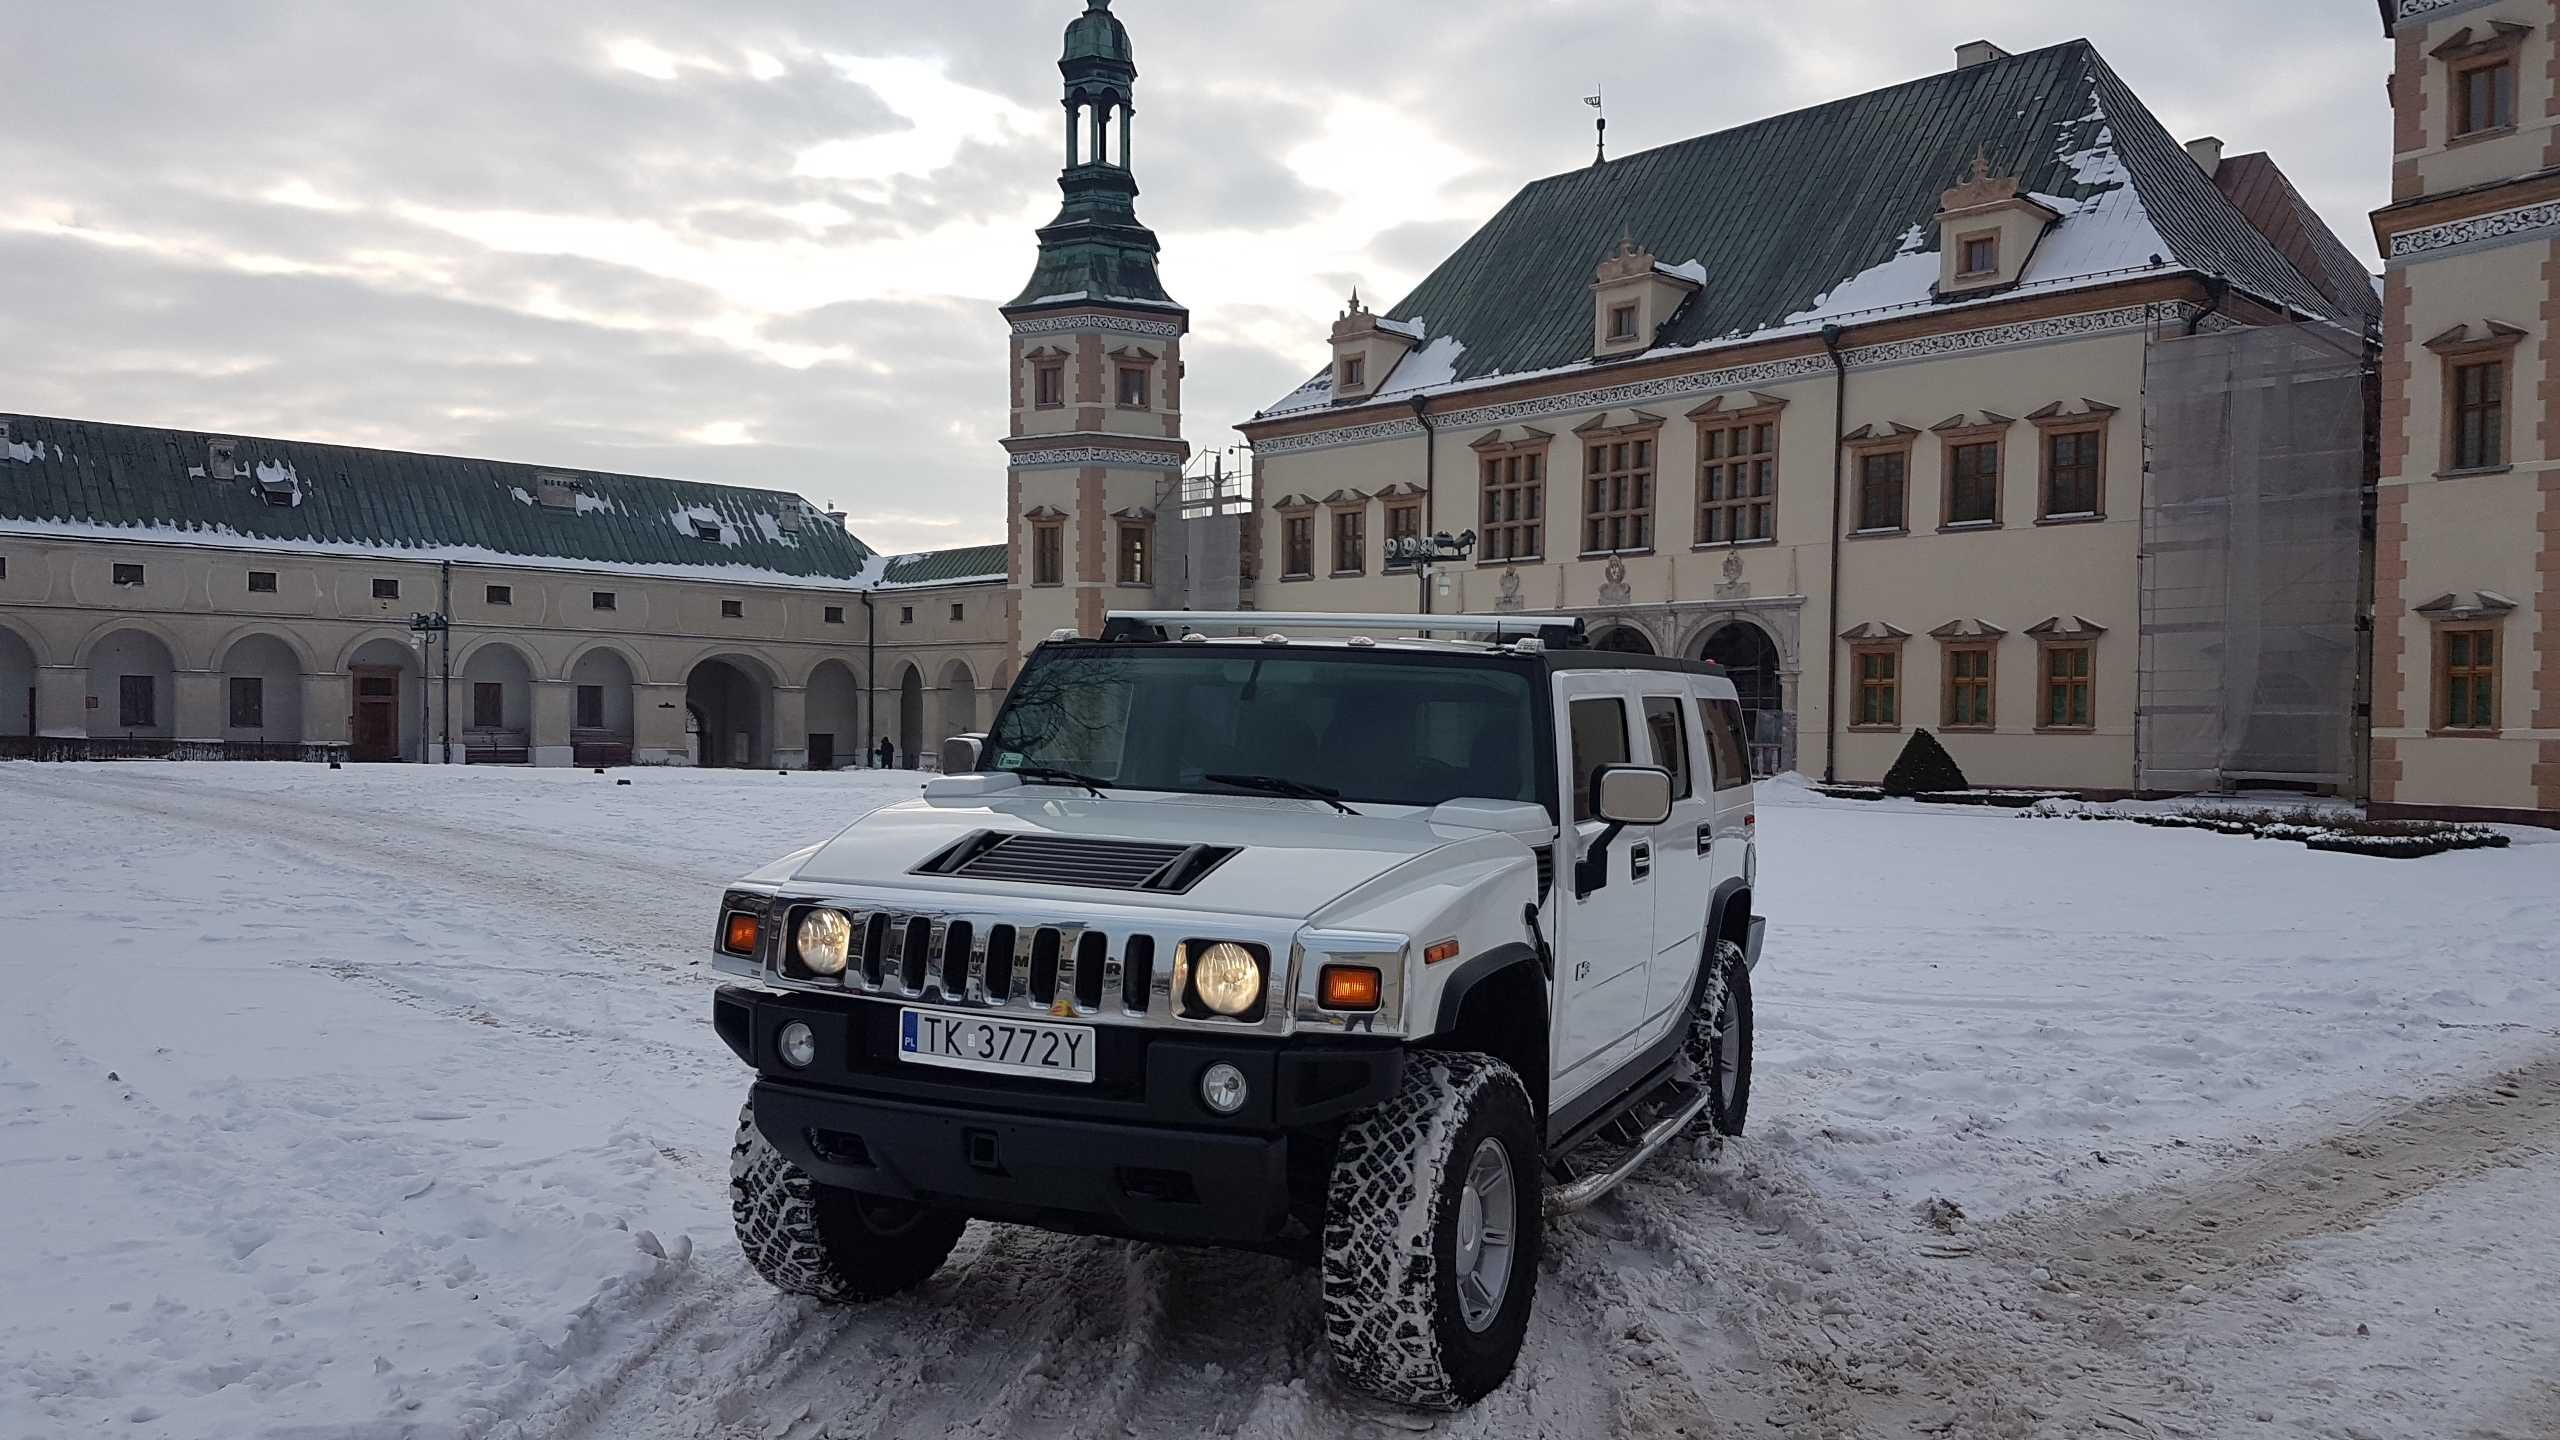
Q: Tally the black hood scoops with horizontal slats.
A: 1